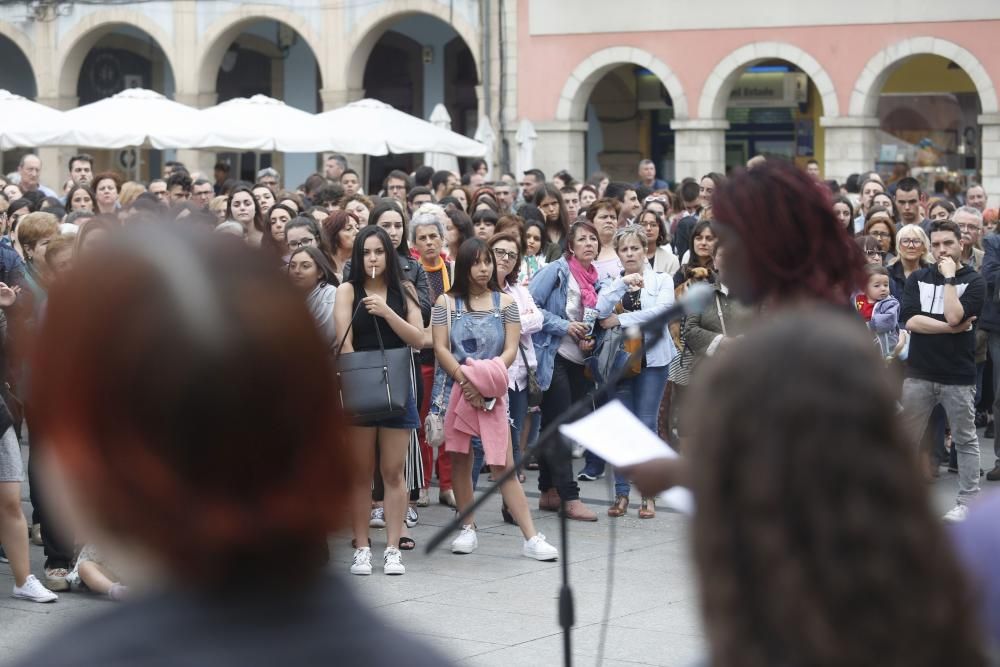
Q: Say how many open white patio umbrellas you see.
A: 4